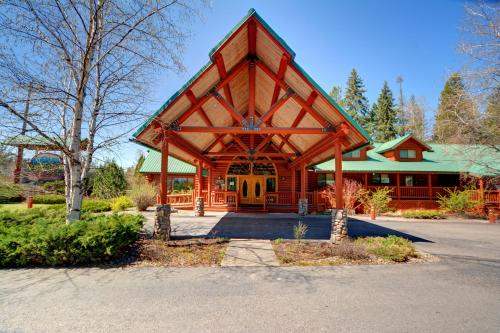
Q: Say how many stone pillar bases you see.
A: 4